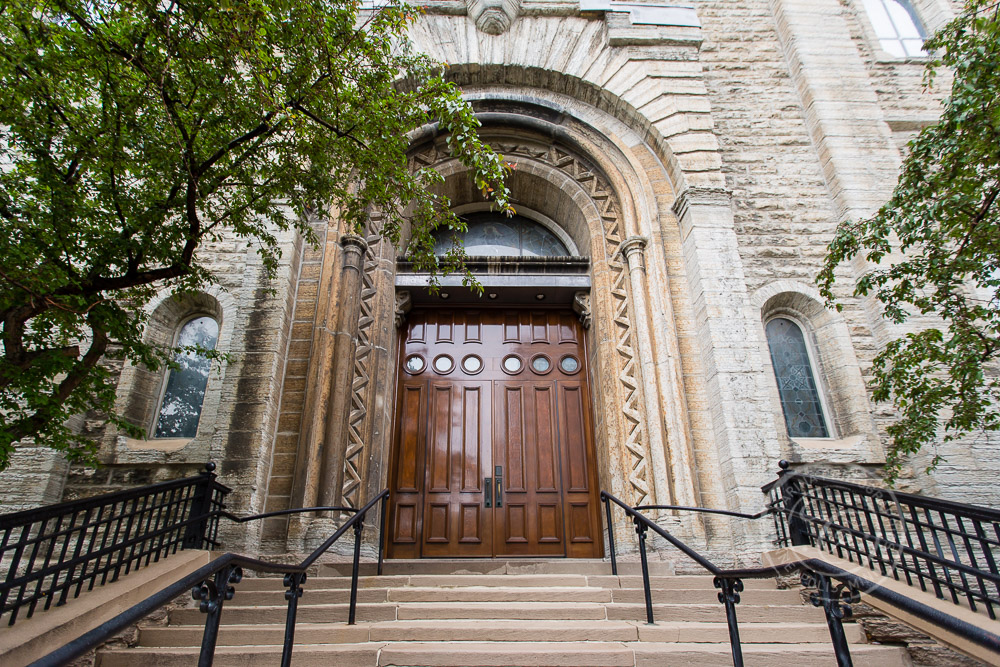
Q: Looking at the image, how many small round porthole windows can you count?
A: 6